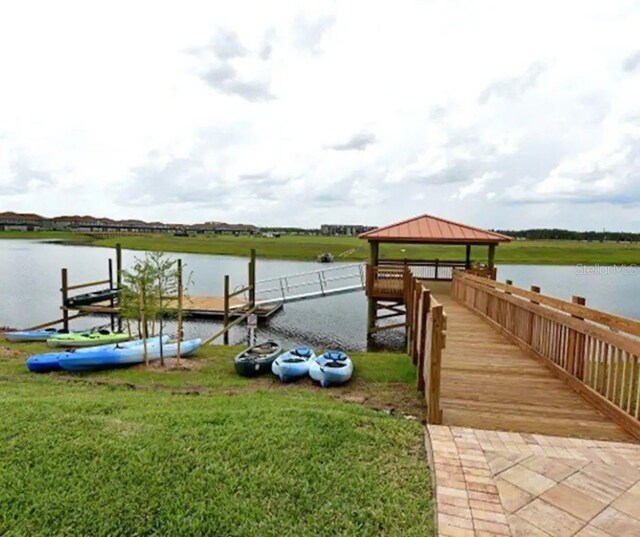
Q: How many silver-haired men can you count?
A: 0